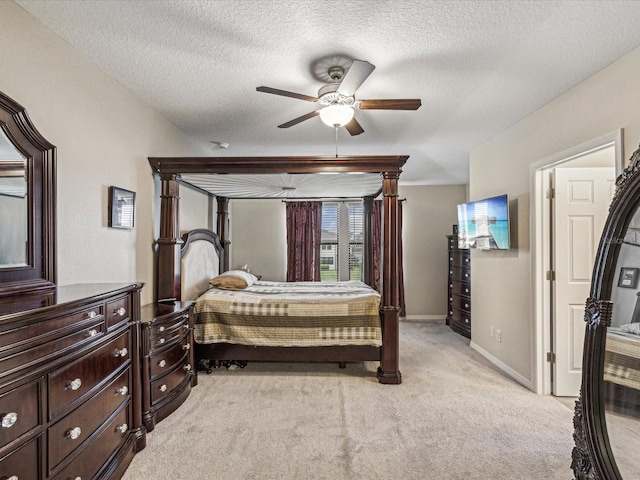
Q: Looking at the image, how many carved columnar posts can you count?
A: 4